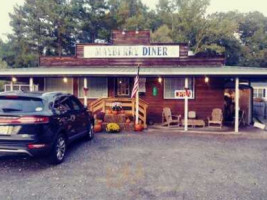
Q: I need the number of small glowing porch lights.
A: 4